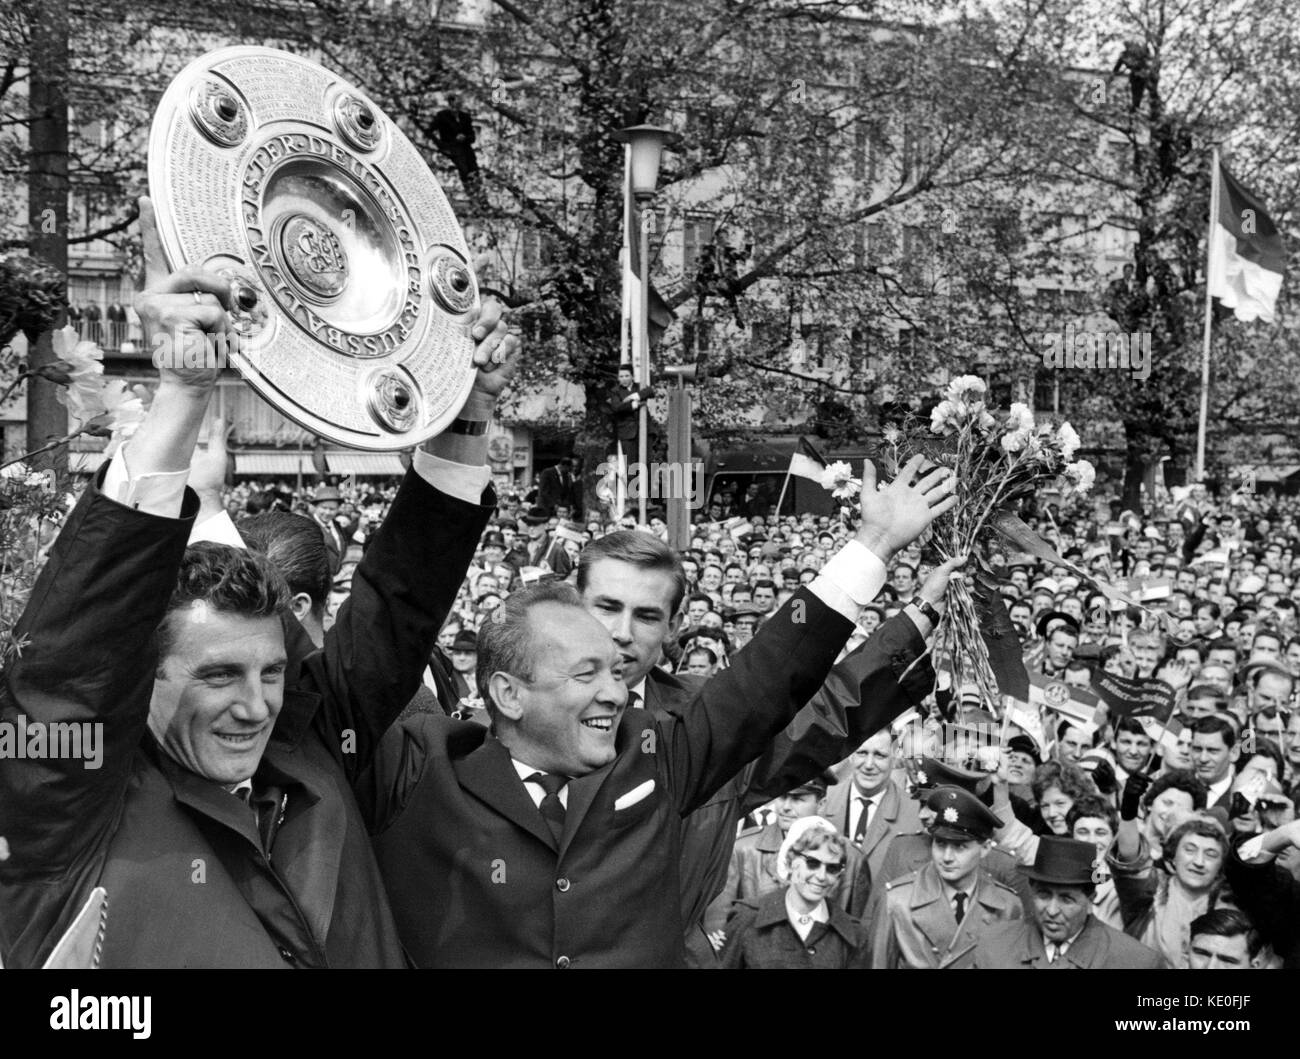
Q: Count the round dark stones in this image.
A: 5